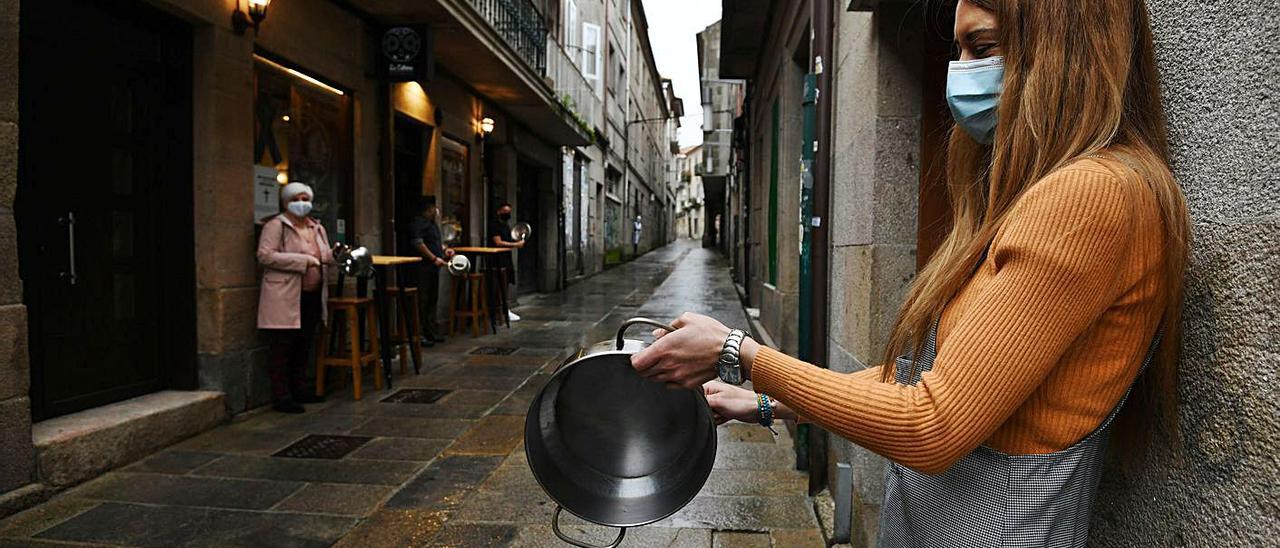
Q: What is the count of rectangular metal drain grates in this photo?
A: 3